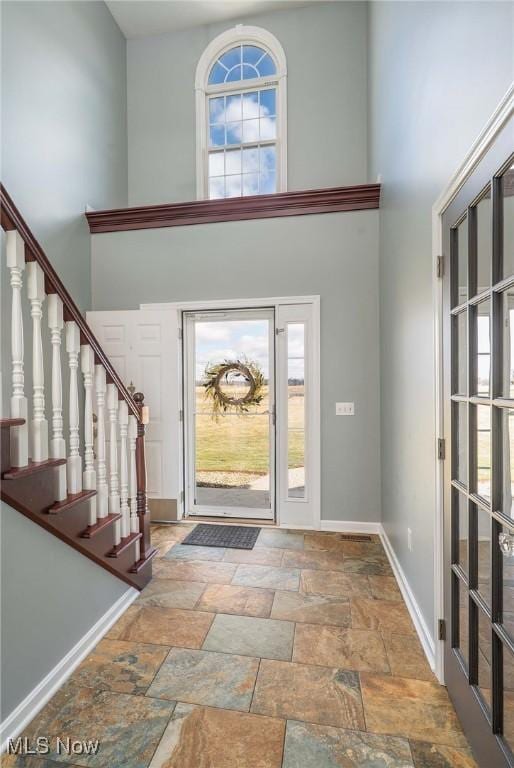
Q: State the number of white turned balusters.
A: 9